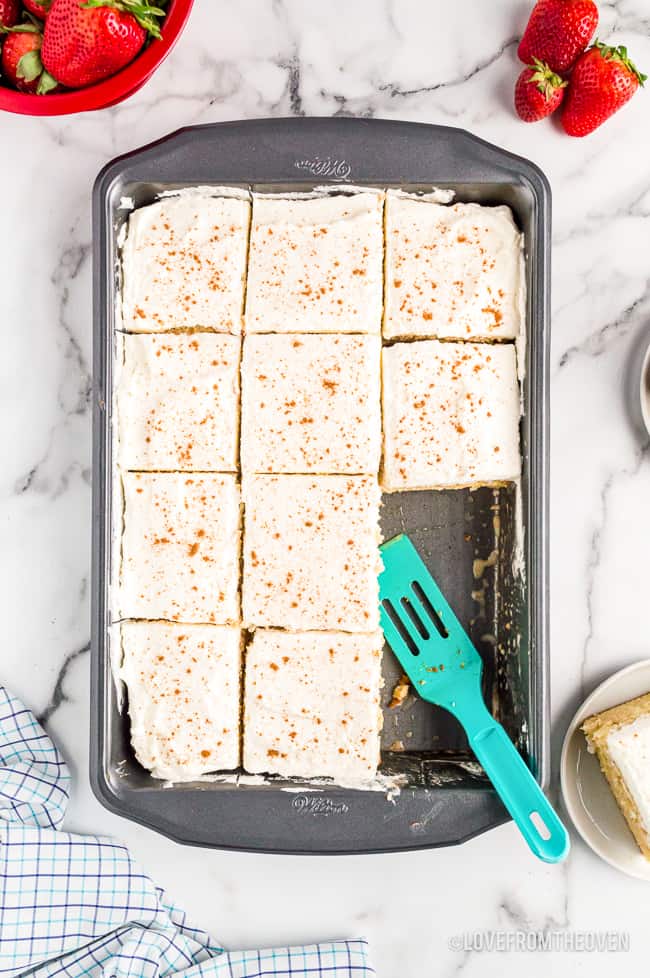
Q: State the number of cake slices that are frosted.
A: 11